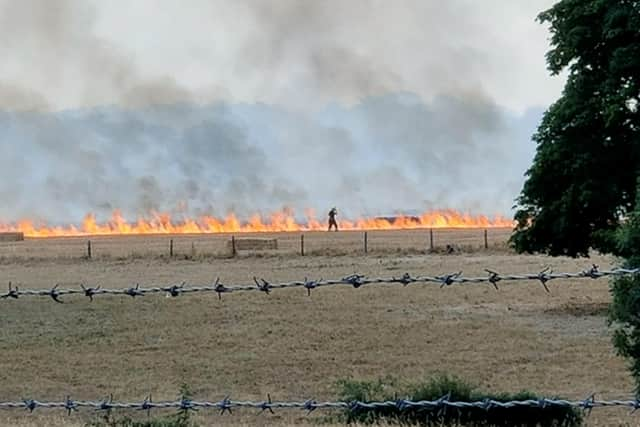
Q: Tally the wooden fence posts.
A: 7